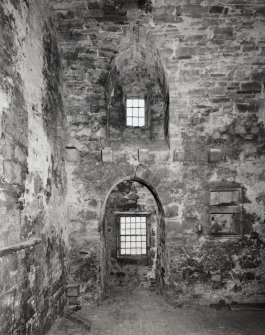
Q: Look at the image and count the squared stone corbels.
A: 5